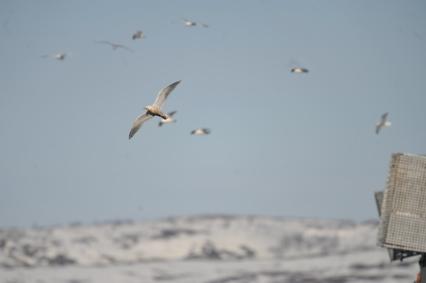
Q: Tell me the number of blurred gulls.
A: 8